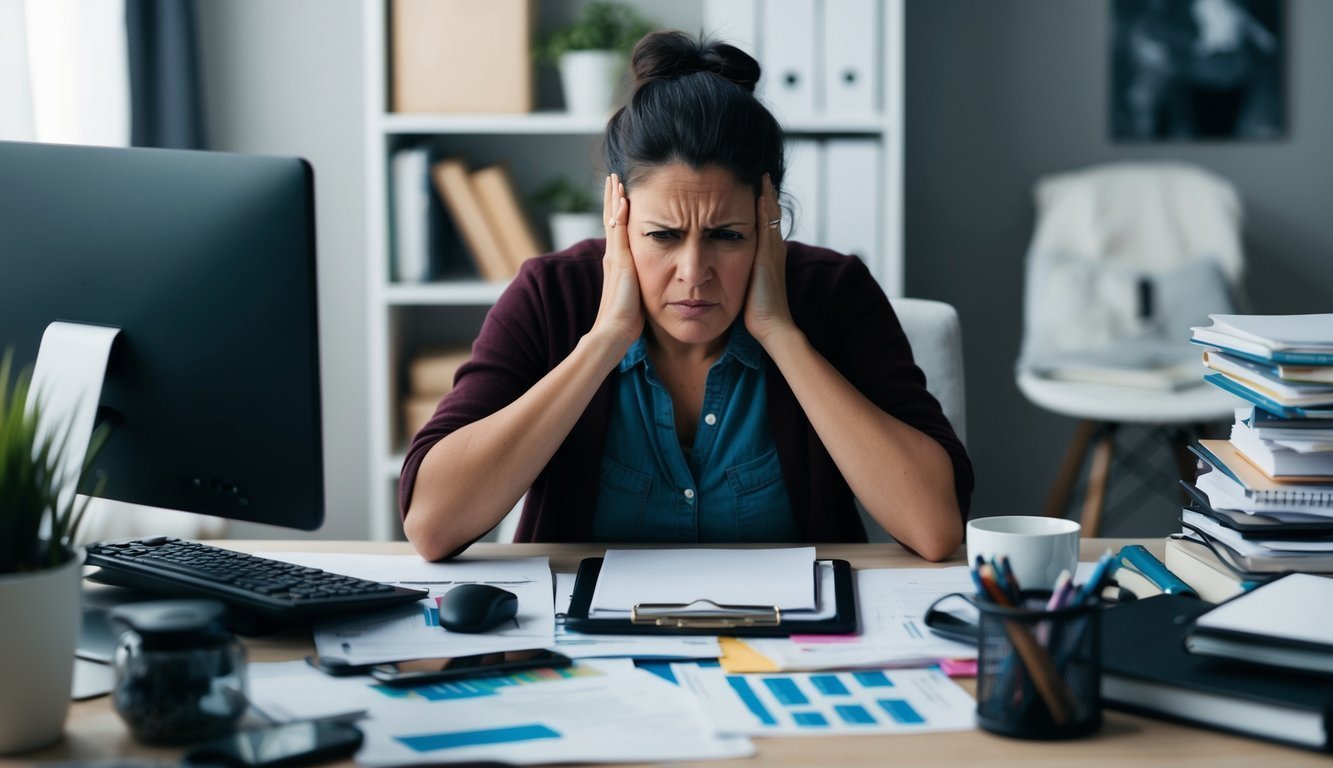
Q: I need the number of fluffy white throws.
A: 1